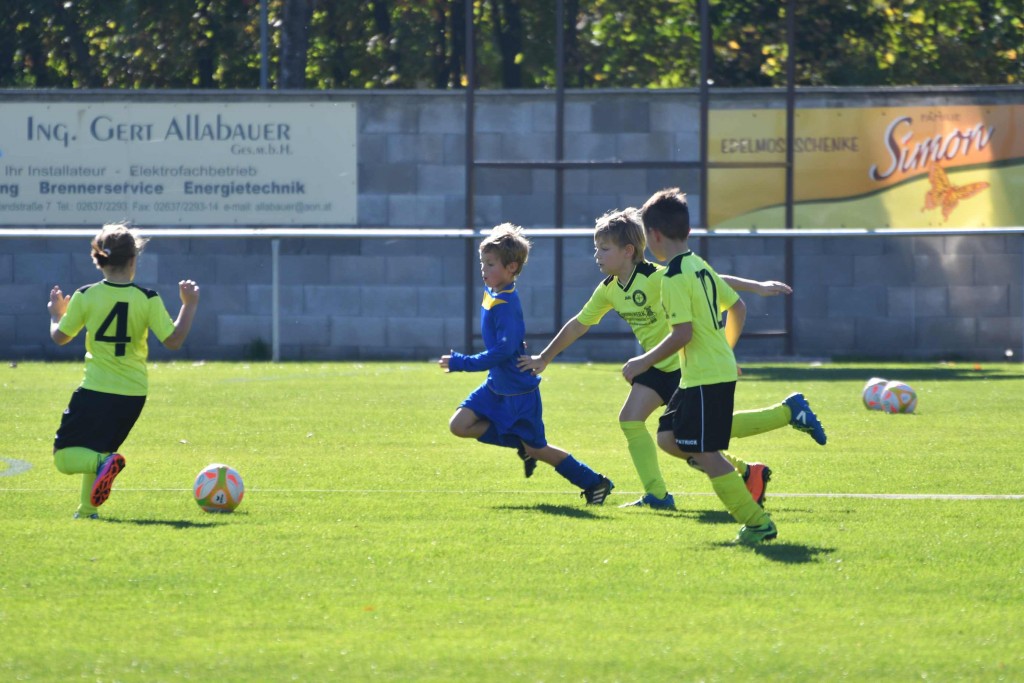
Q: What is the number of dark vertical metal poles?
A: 4